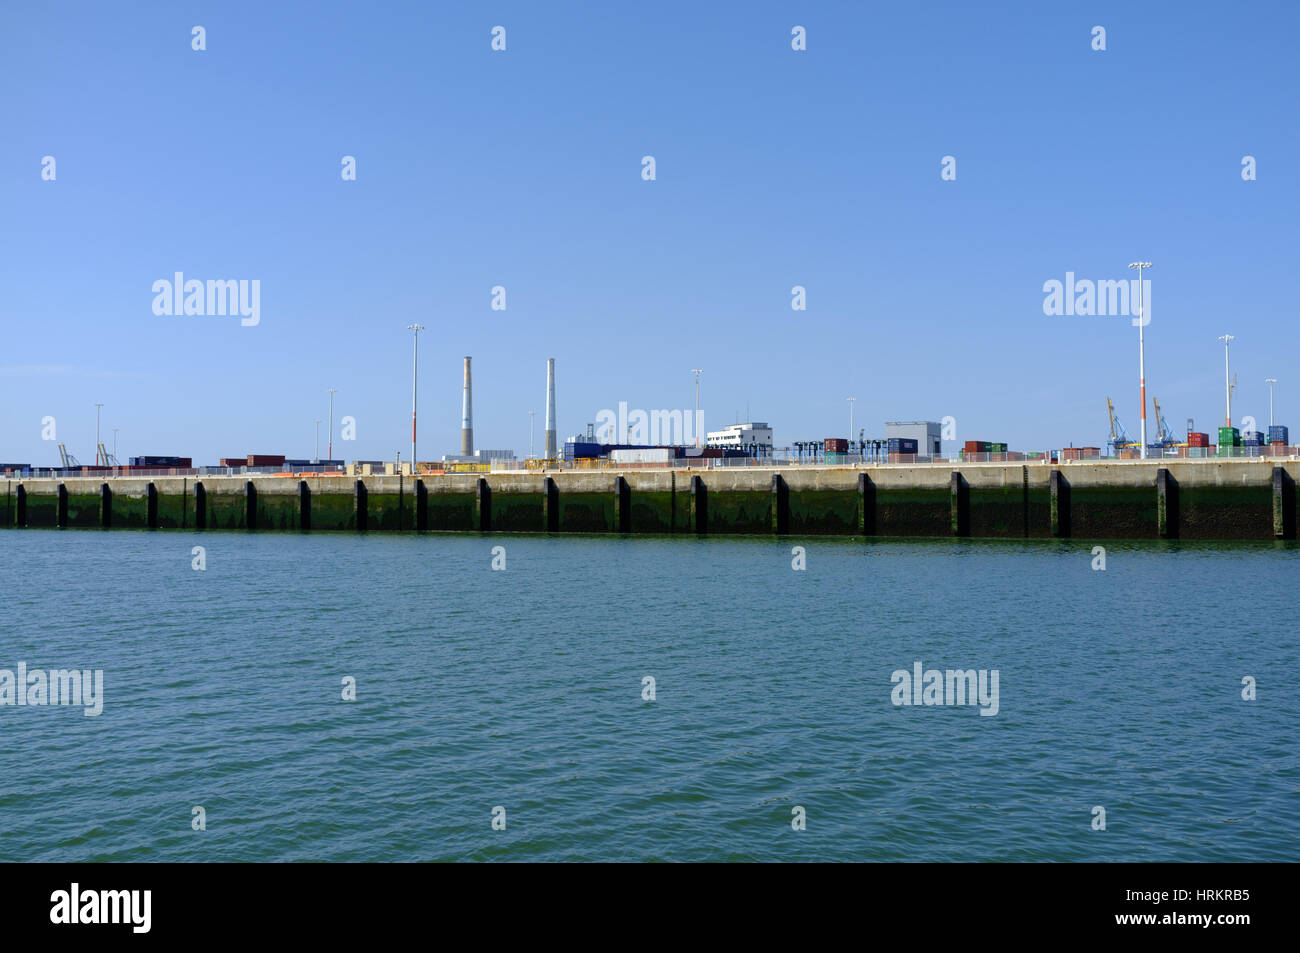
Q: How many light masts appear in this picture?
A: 11